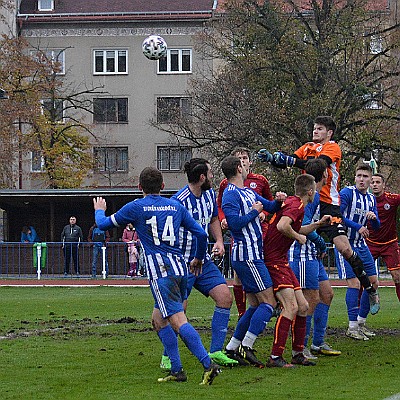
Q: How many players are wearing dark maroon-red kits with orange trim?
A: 3